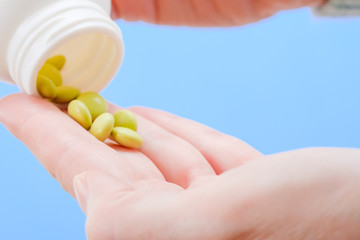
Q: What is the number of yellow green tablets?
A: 9